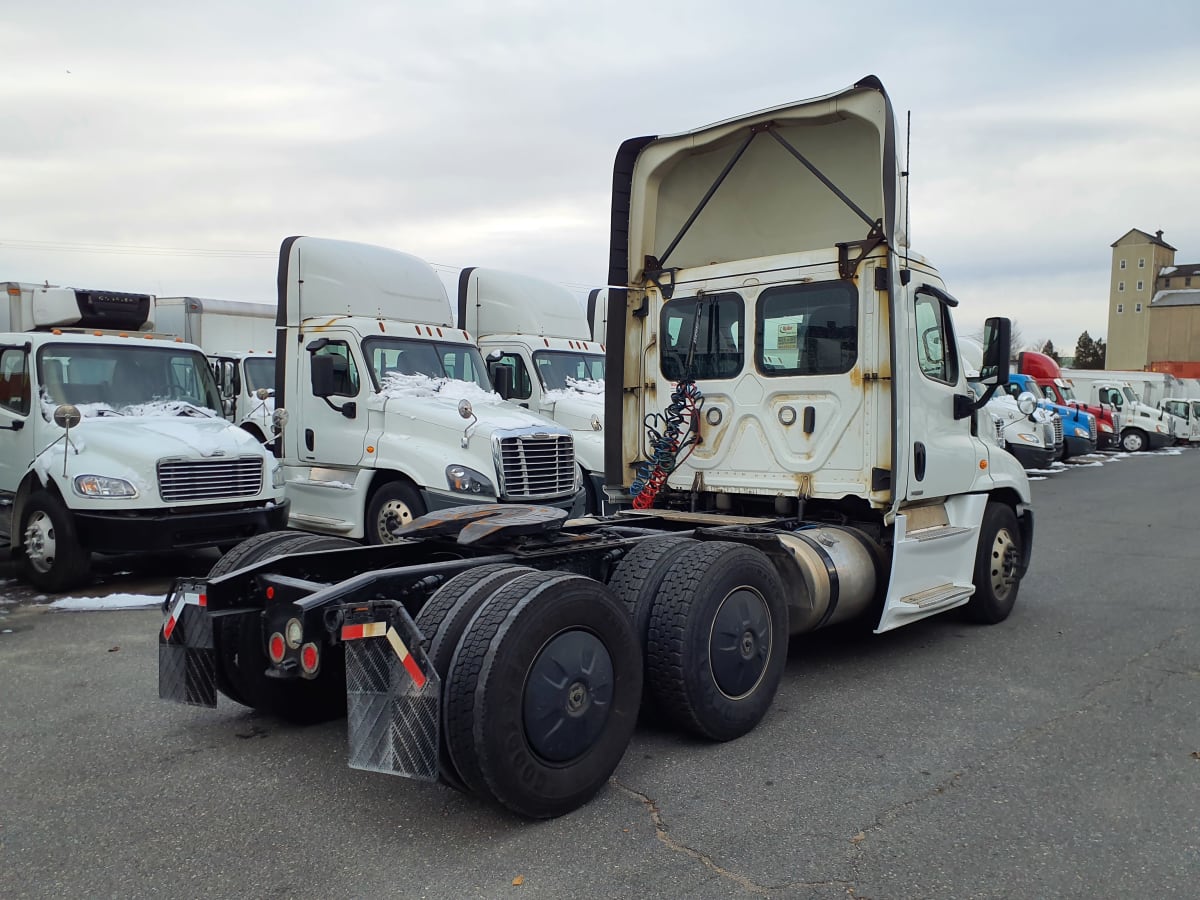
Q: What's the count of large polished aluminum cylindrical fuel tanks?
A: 1